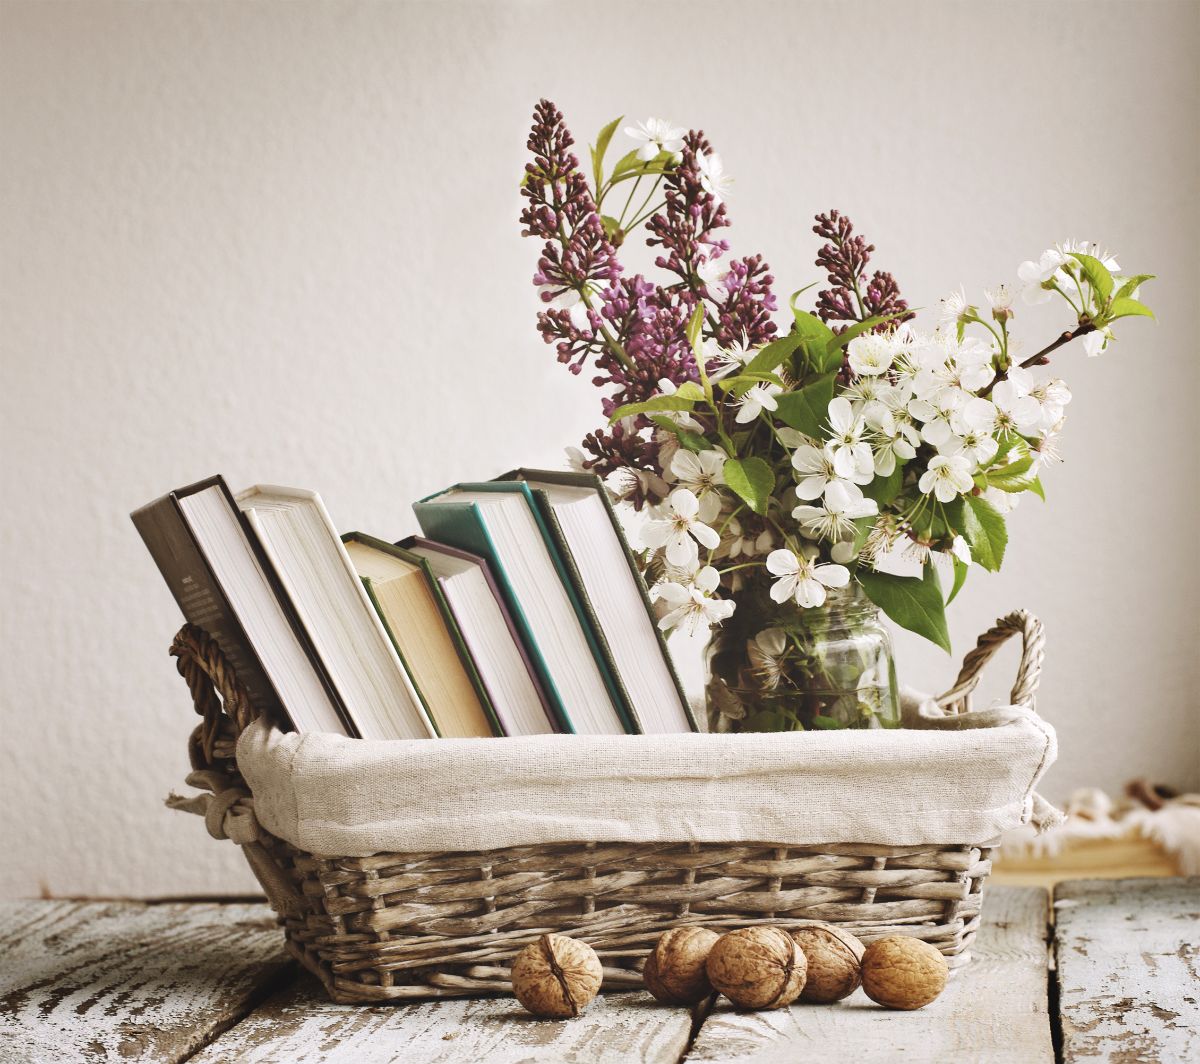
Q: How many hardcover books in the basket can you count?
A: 6